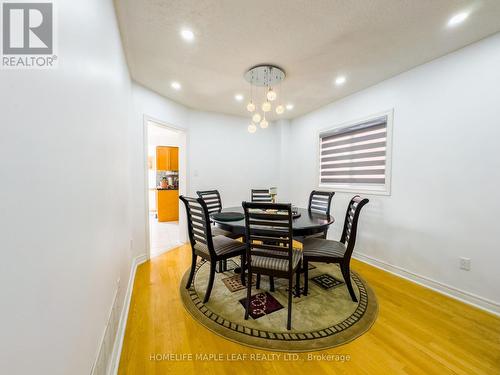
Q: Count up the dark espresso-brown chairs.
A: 6